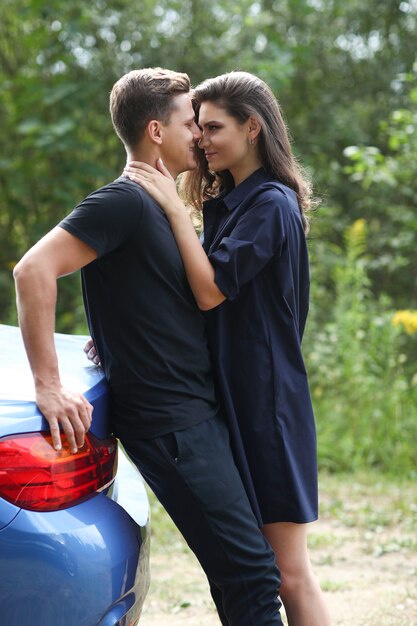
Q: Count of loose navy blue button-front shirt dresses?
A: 1